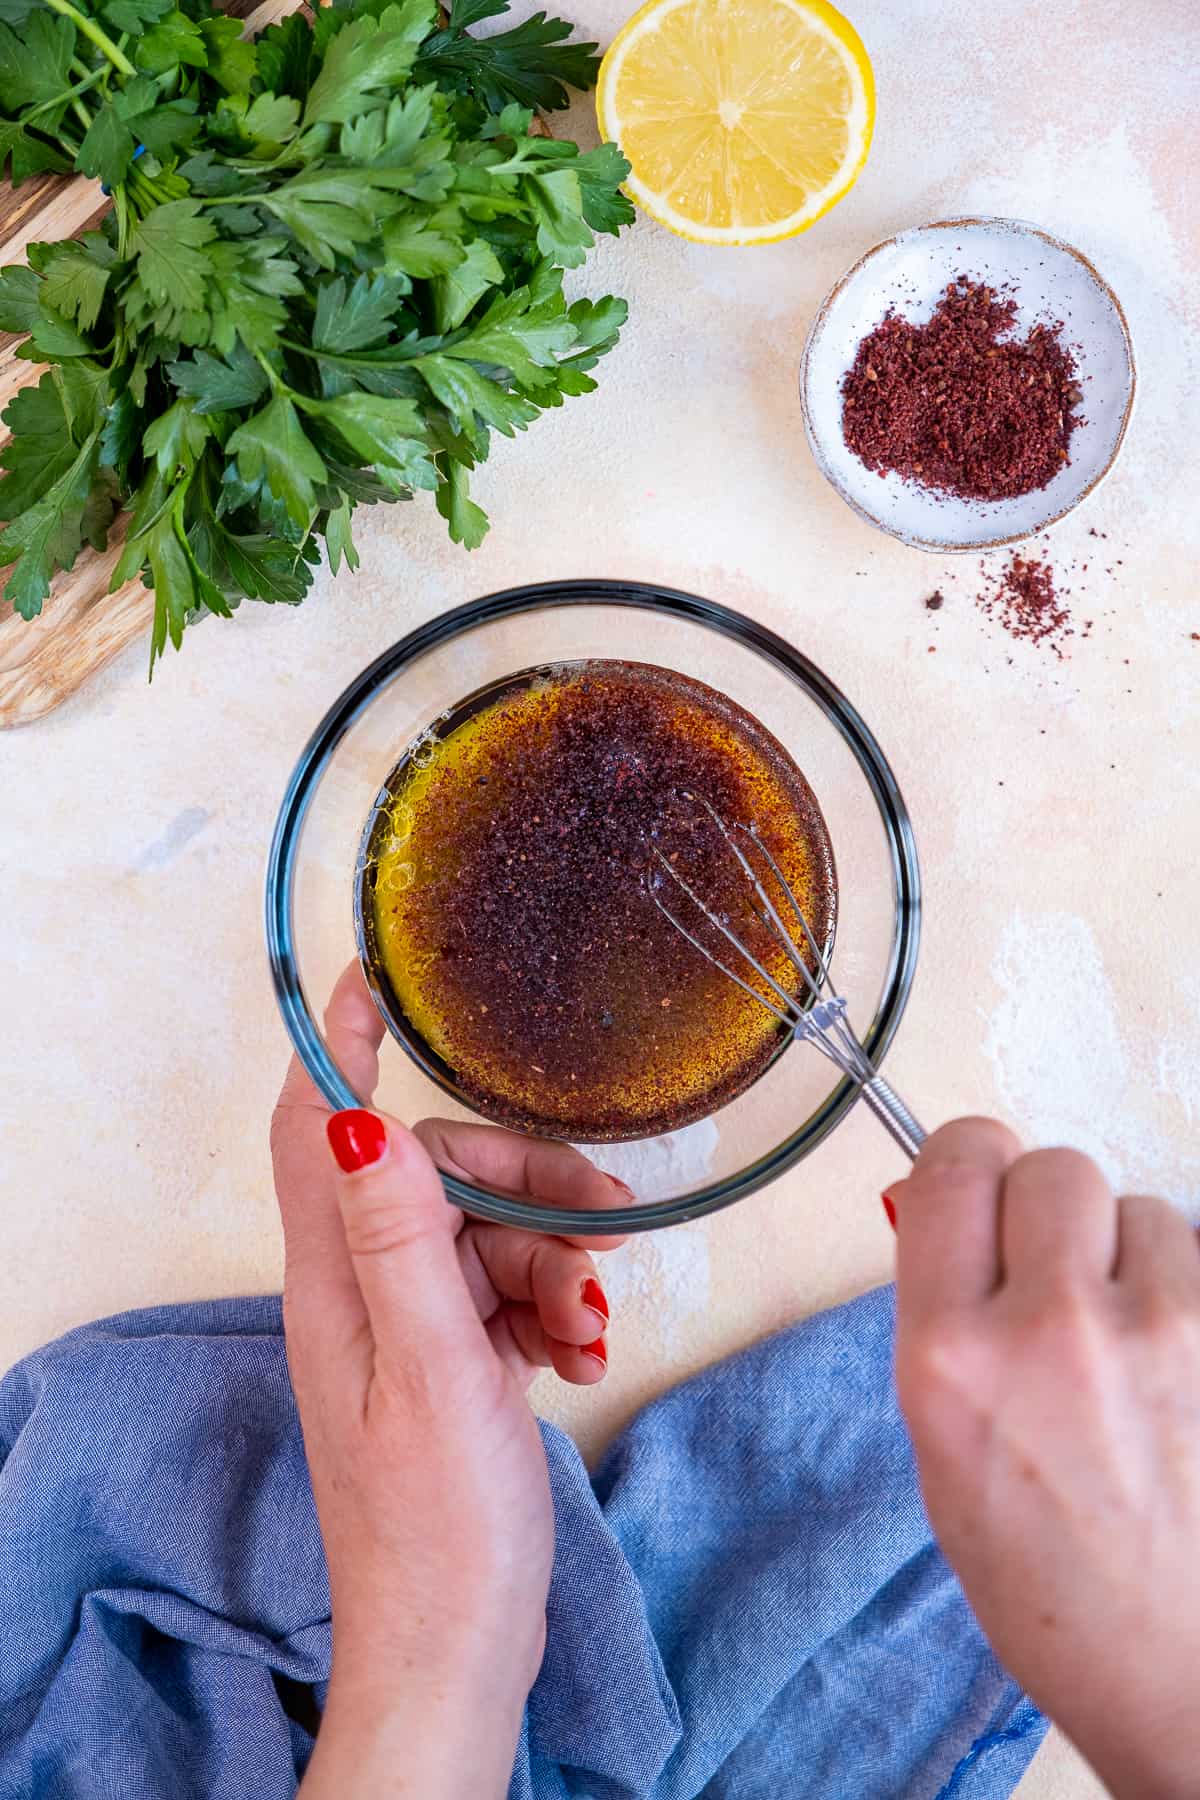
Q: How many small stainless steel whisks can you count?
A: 1